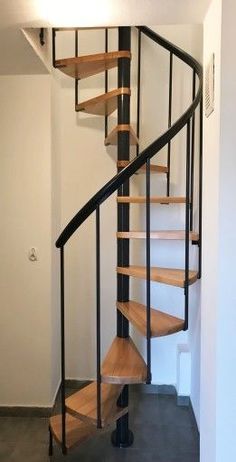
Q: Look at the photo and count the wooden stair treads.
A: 11